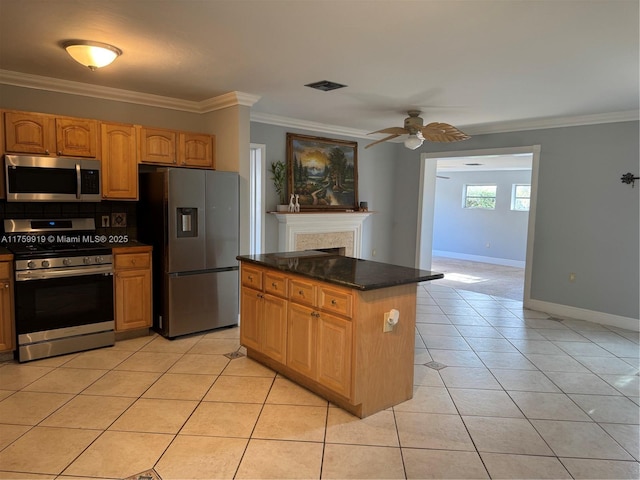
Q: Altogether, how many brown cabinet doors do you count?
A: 11